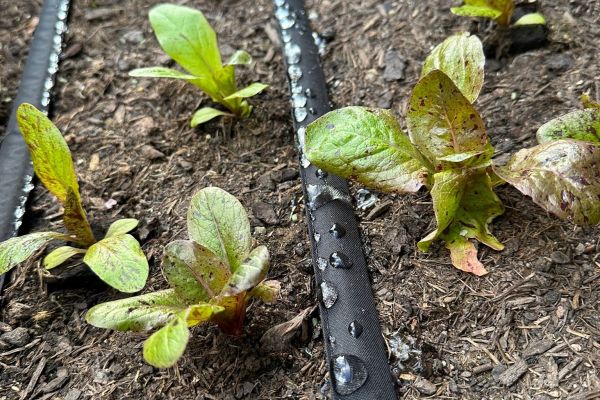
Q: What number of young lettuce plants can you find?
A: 6